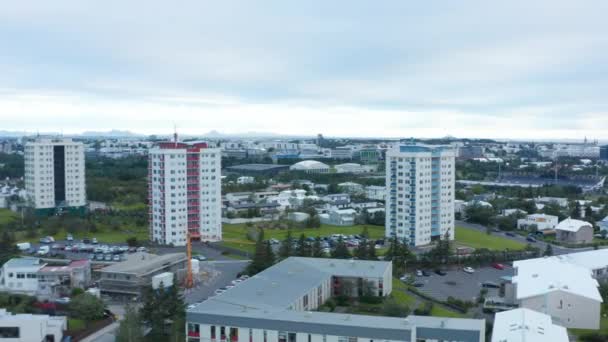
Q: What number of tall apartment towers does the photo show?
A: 3